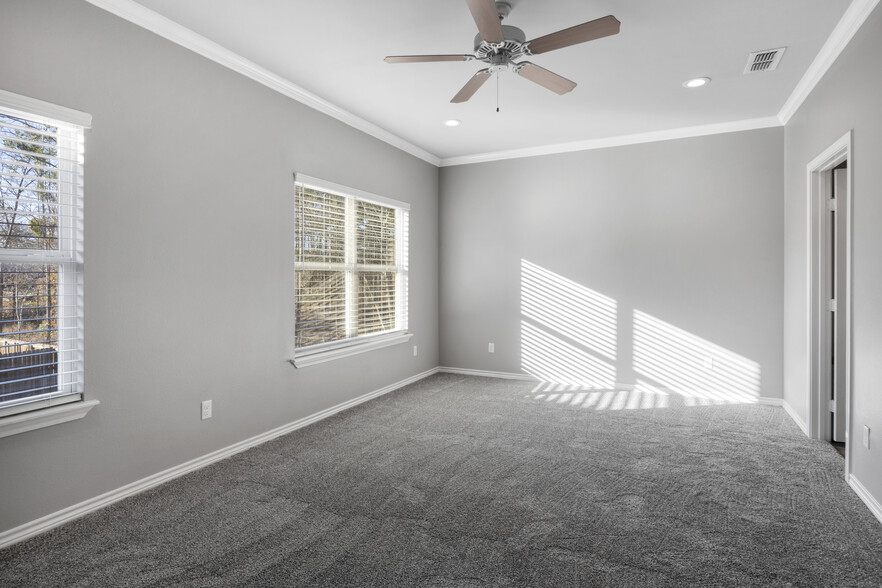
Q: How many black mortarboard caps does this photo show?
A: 0